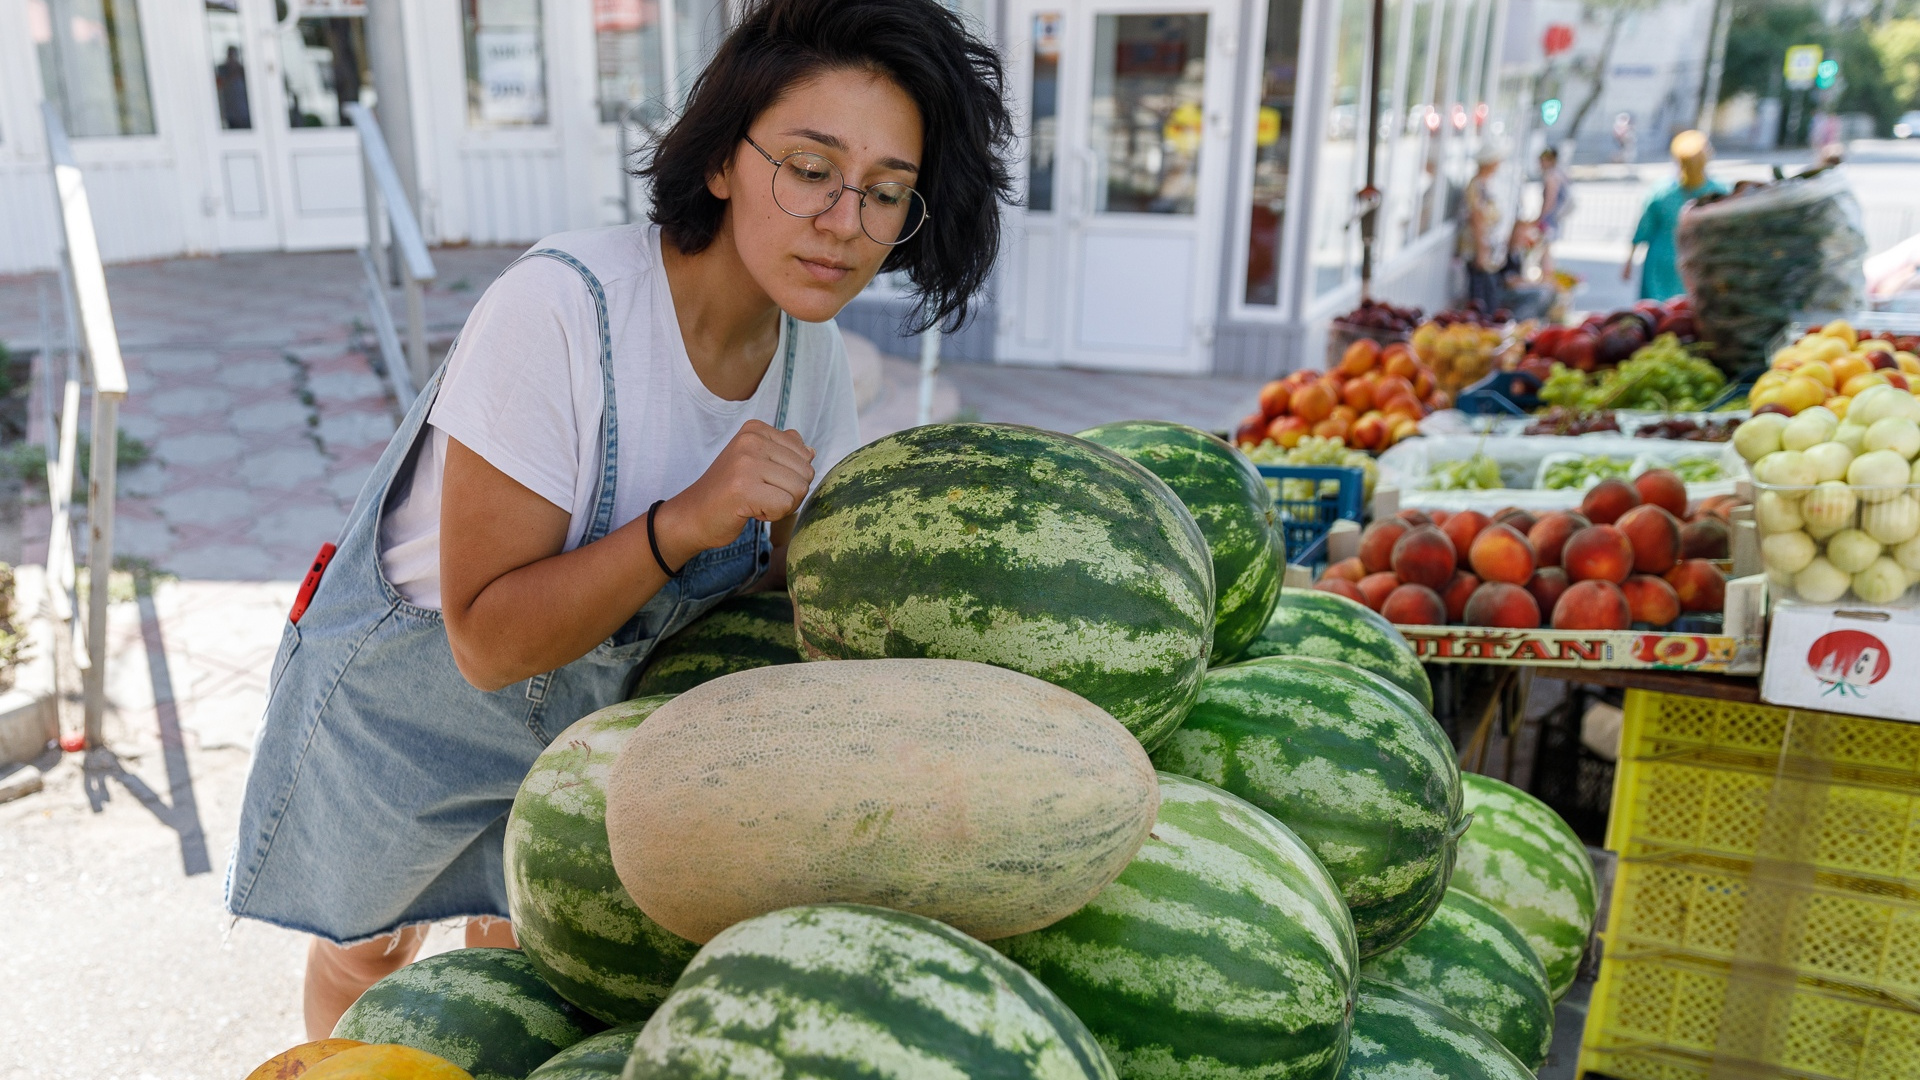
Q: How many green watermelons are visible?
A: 13